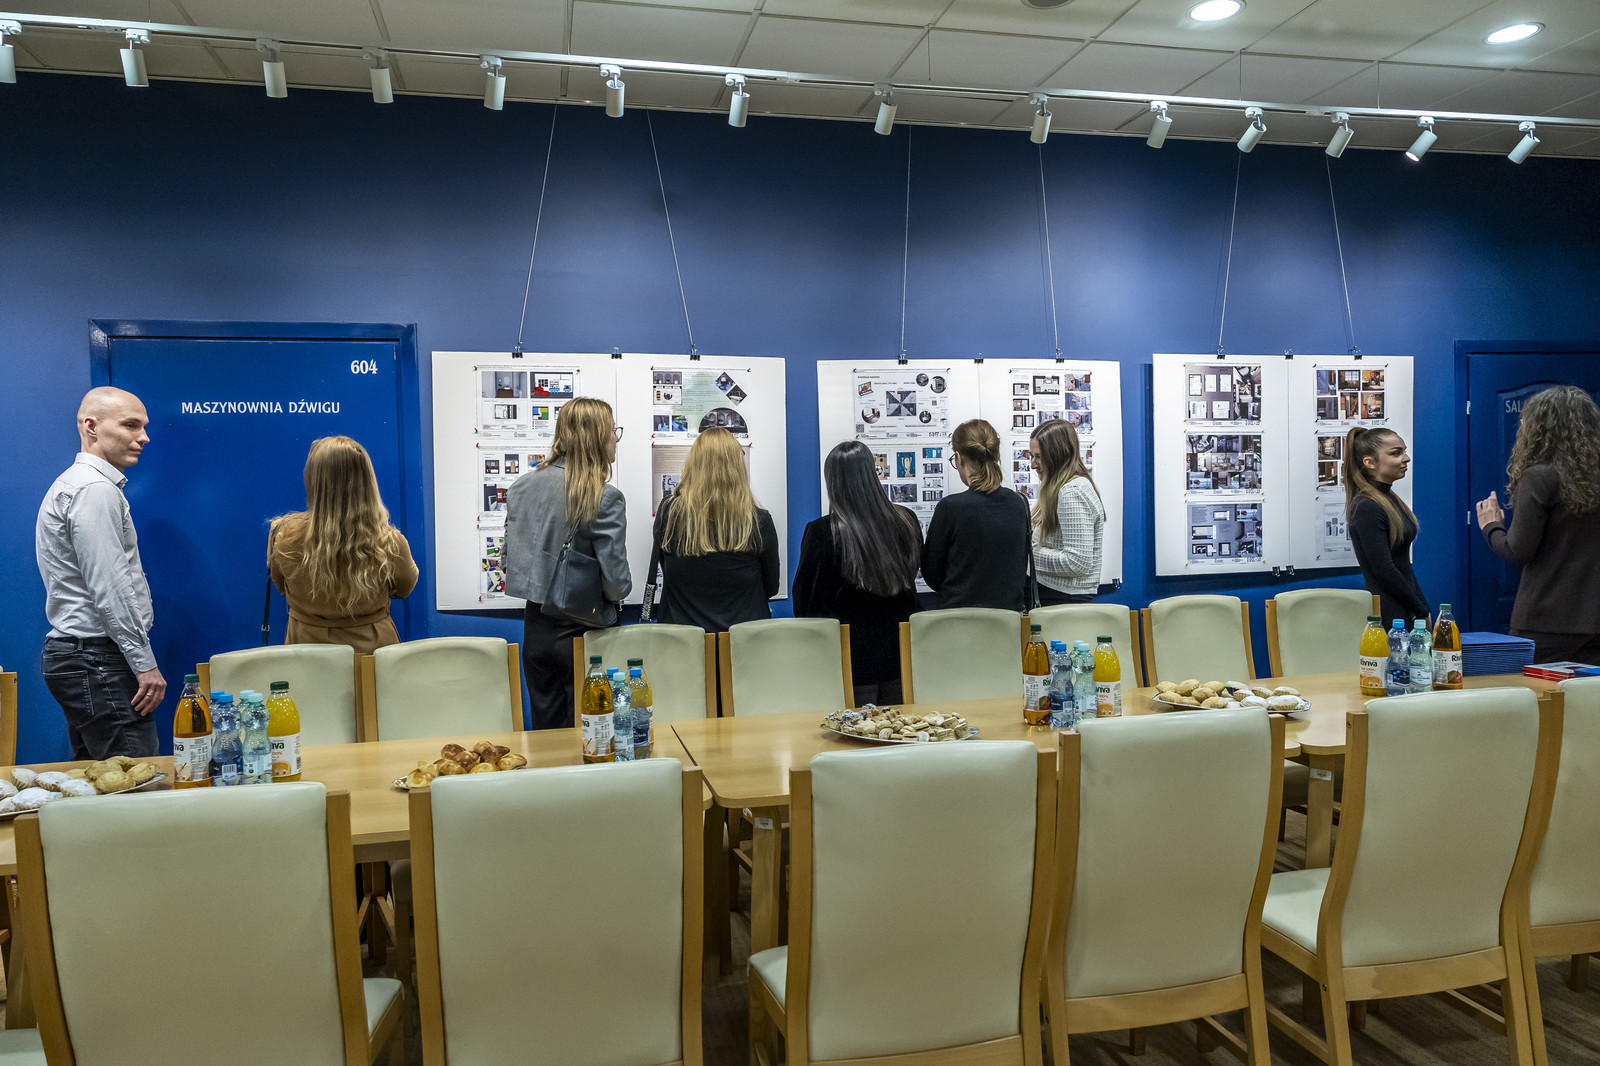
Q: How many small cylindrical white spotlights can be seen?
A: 14